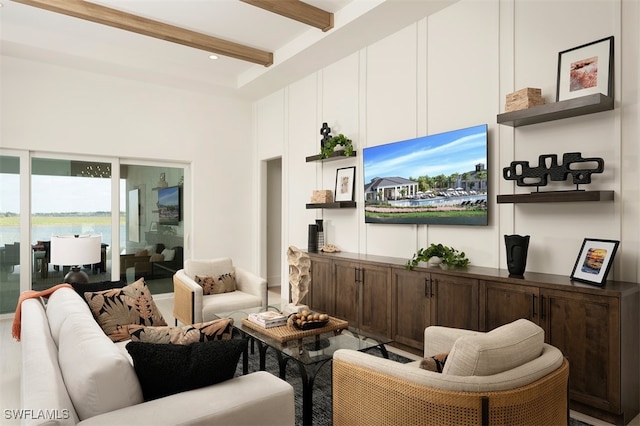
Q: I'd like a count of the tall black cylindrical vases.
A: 2